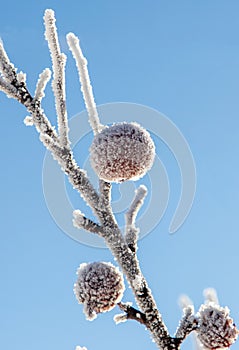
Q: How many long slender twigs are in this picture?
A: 2